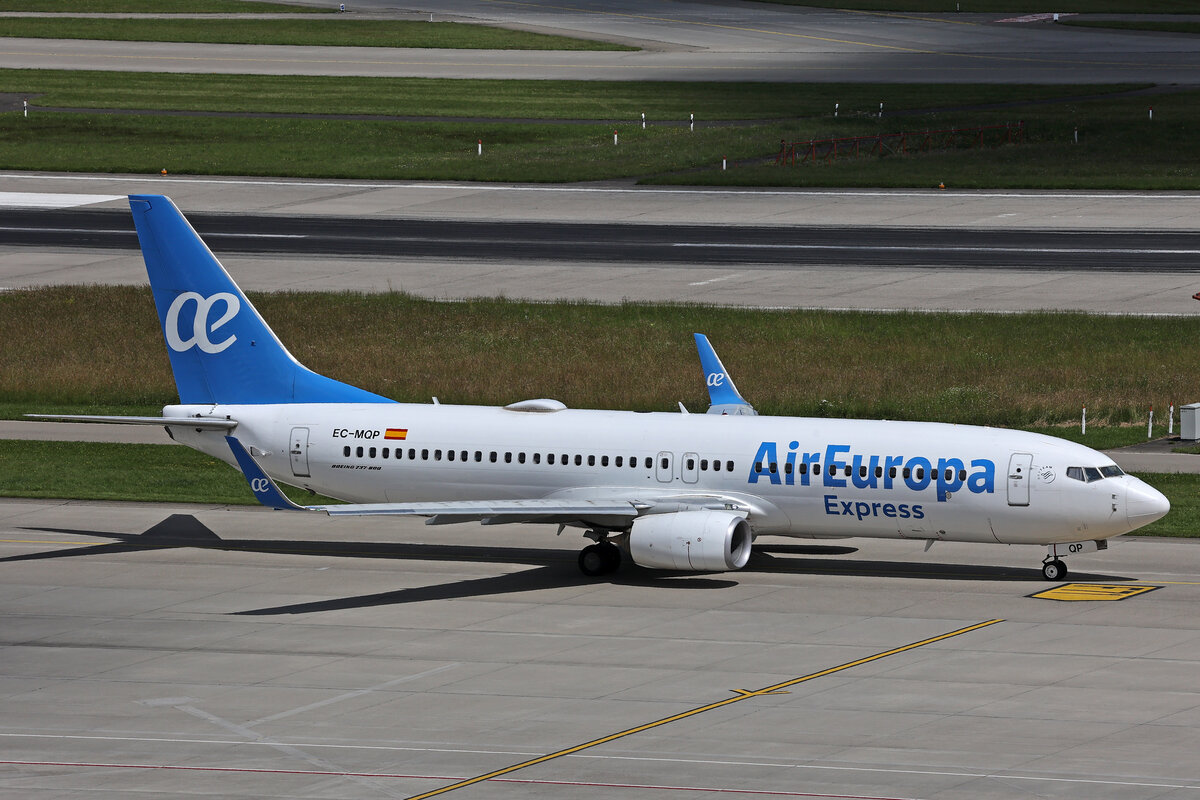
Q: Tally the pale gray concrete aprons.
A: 1